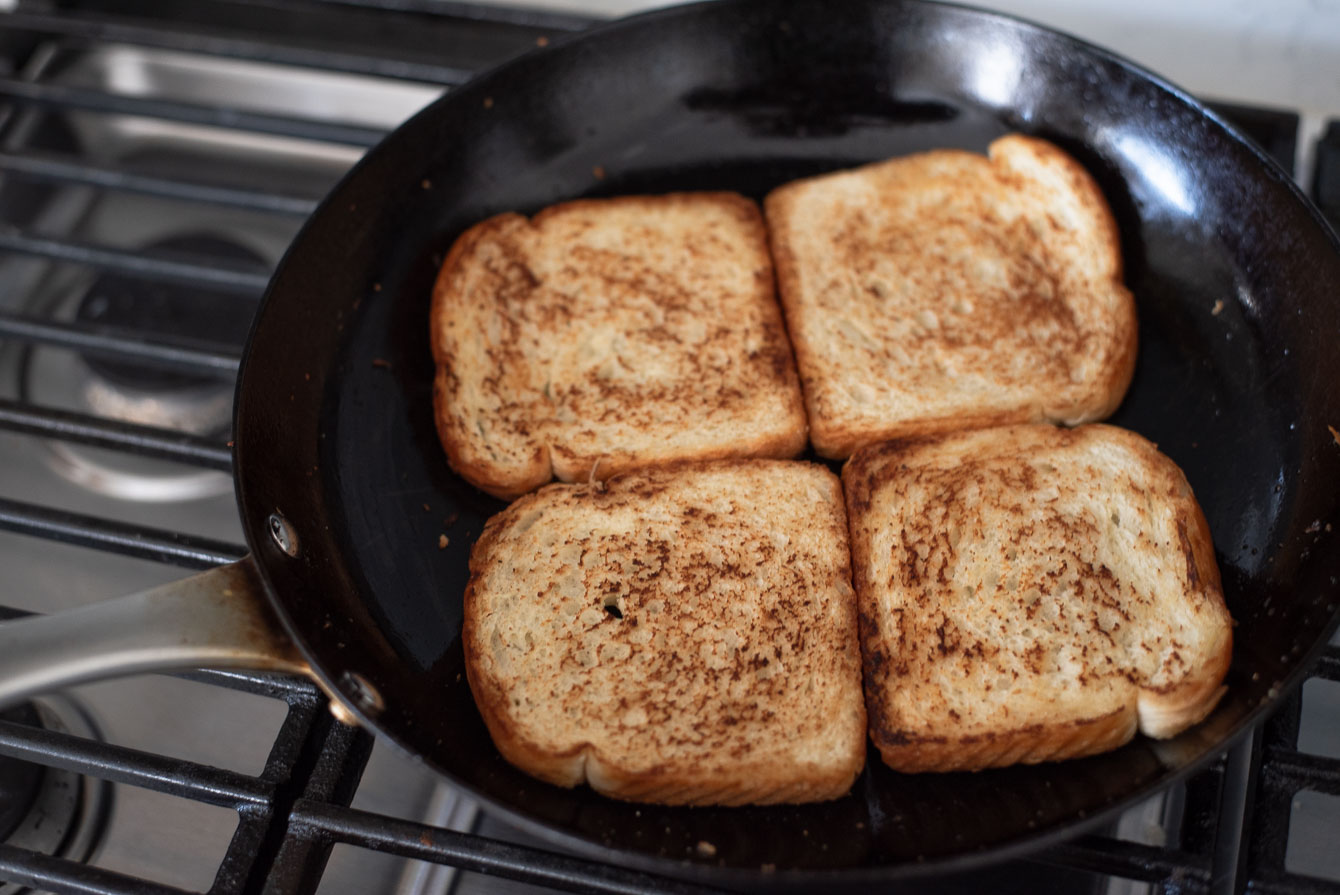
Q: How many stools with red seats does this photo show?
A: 0